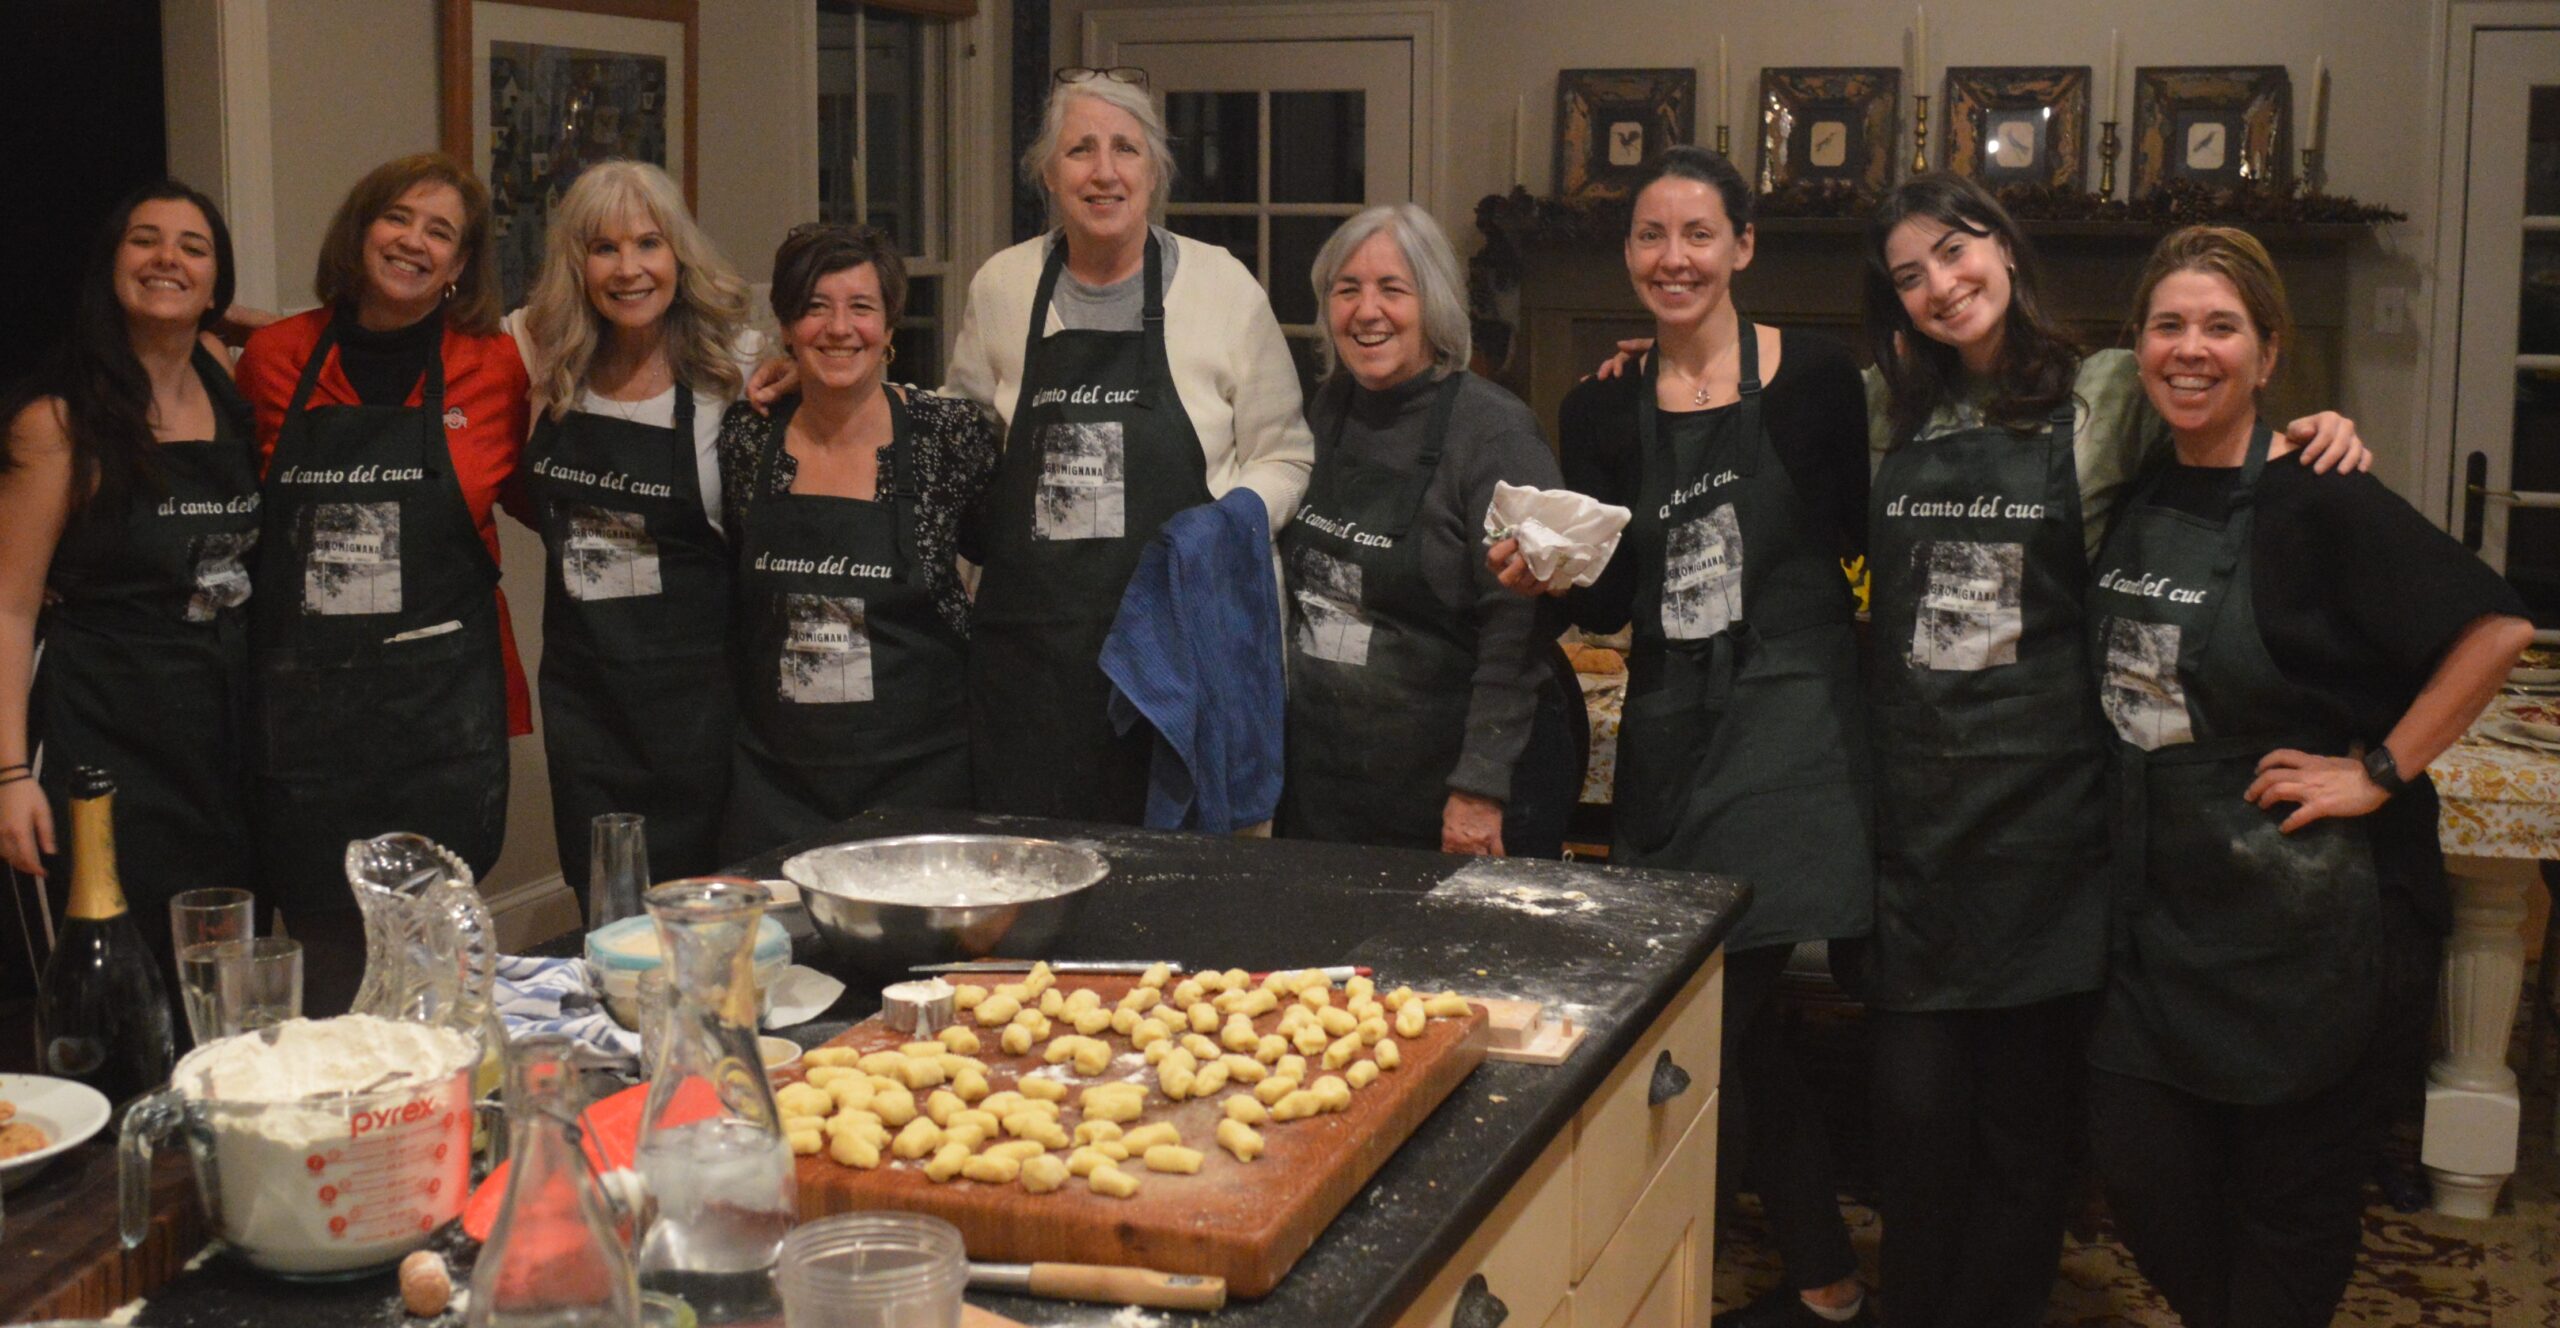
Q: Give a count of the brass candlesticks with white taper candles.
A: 5